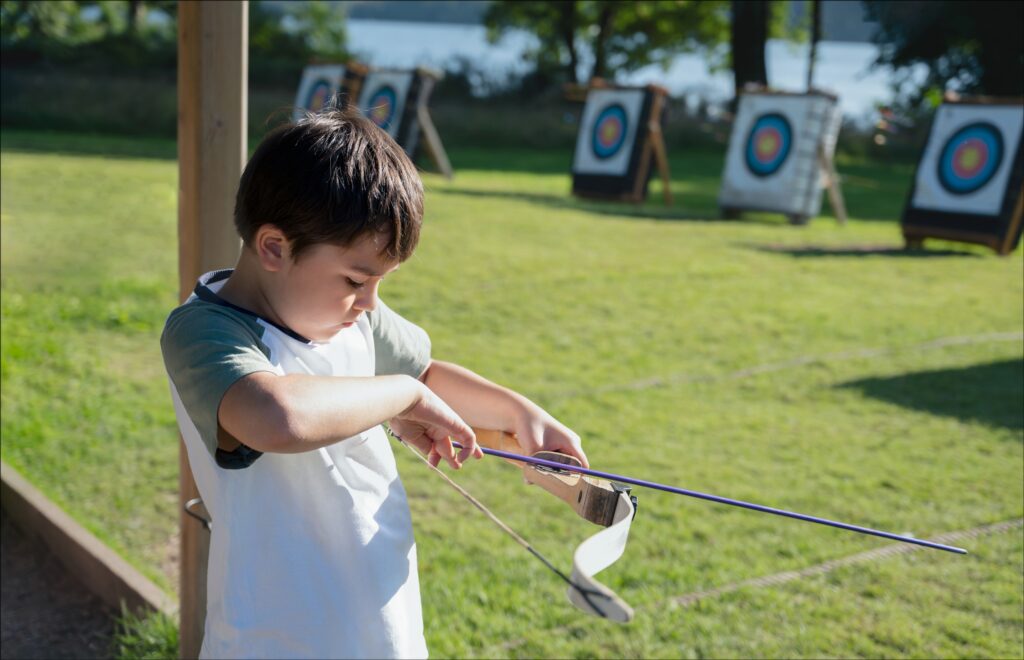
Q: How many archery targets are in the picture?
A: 5